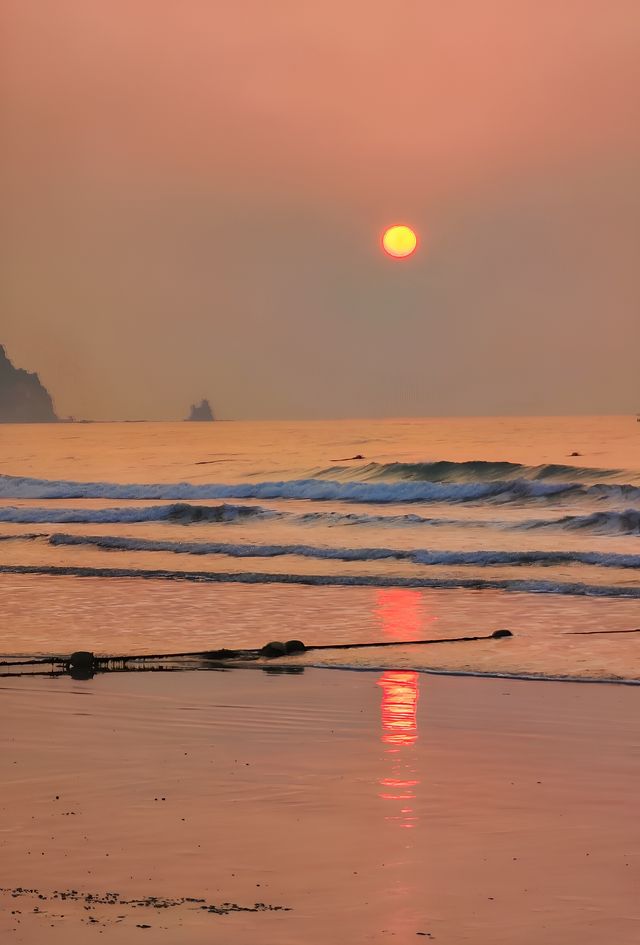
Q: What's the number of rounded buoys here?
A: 4